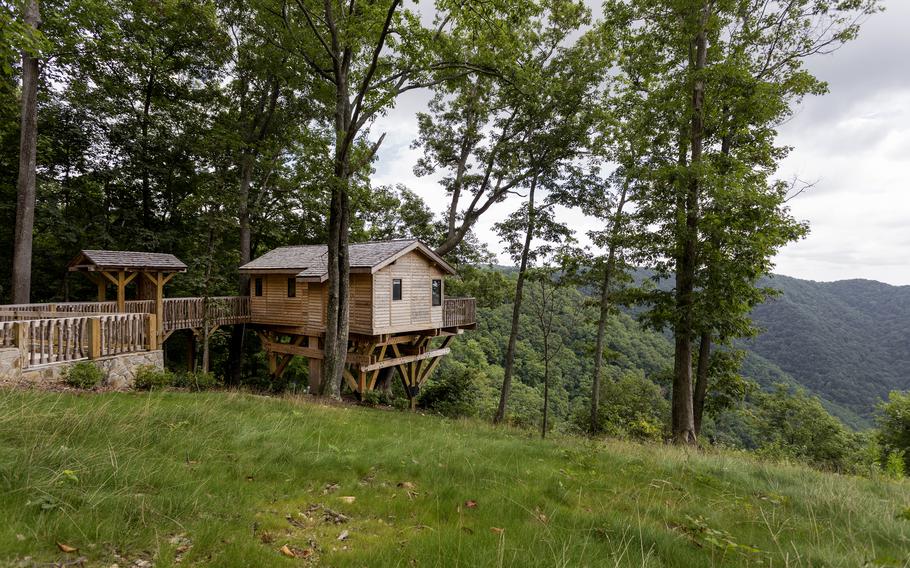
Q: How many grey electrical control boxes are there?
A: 0